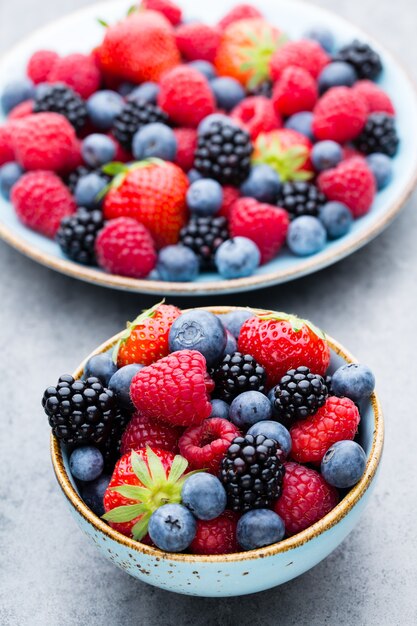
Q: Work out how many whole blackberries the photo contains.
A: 12